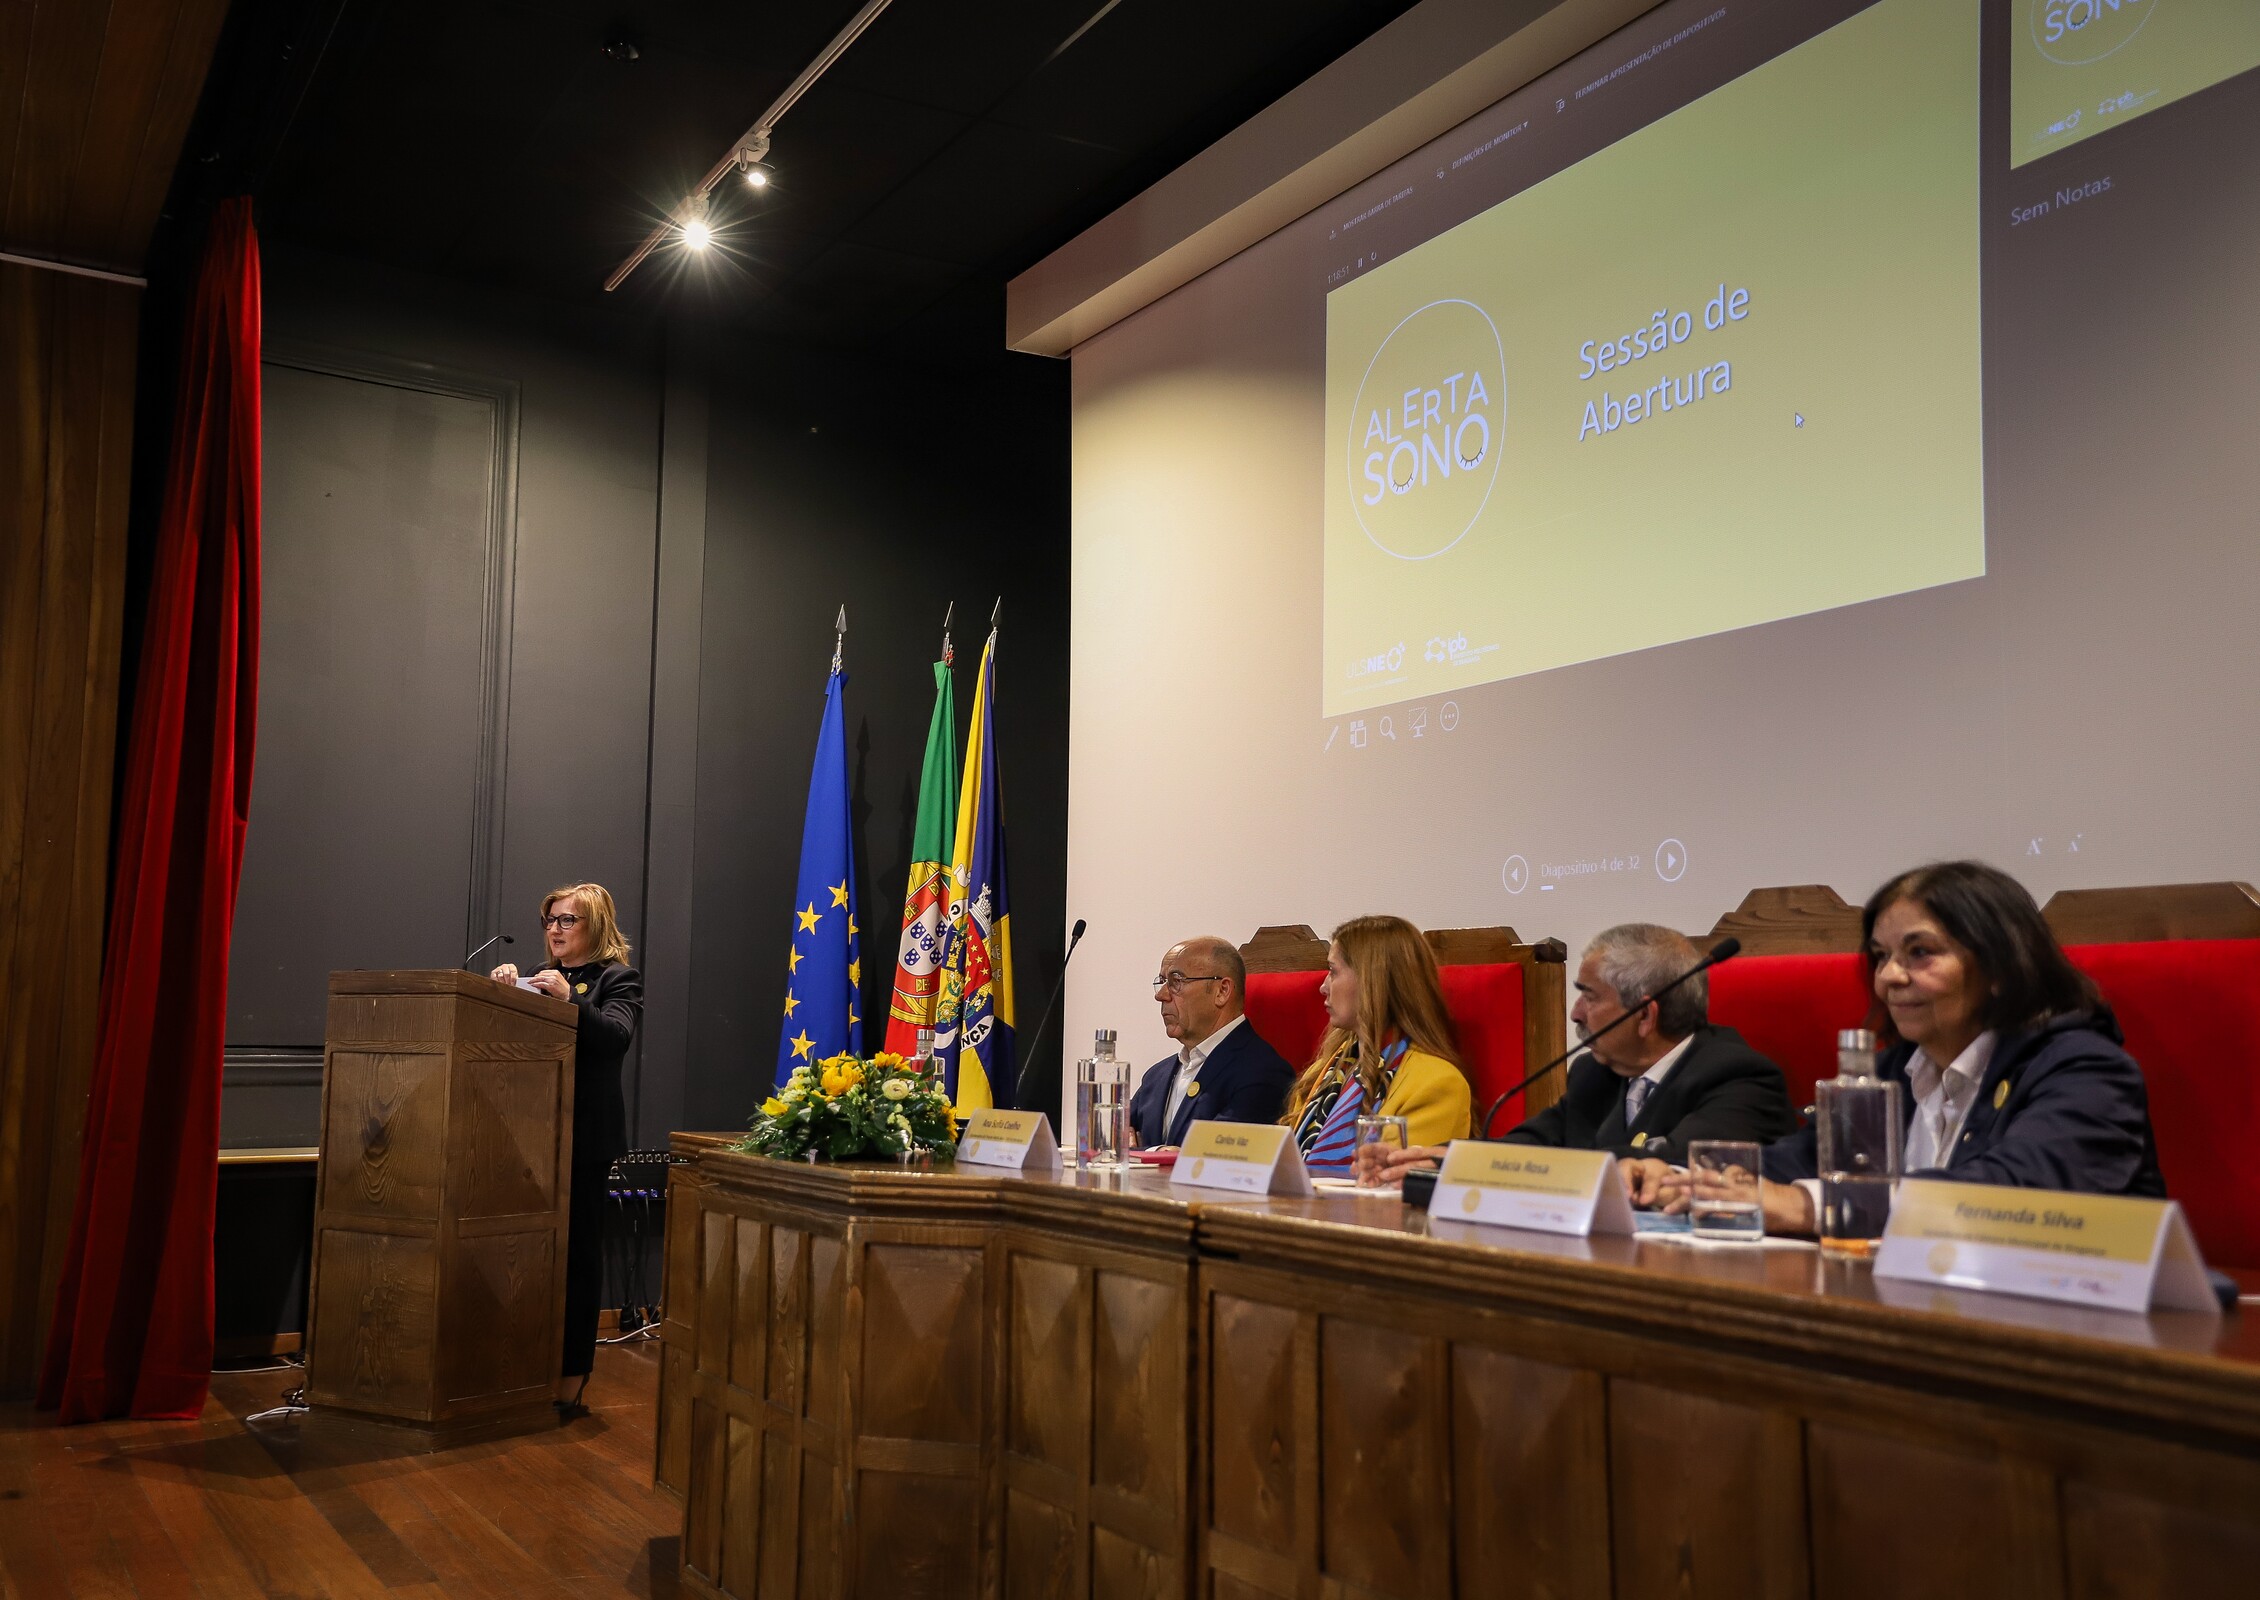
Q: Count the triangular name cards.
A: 4